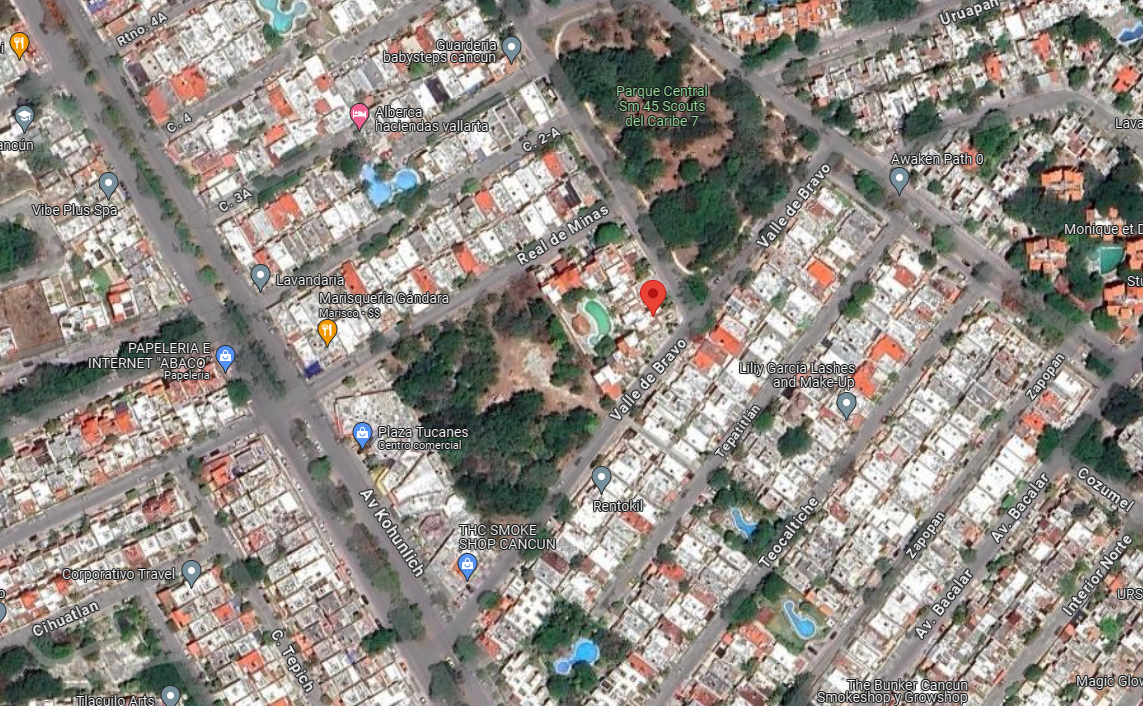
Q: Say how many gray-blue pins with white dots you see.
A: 8